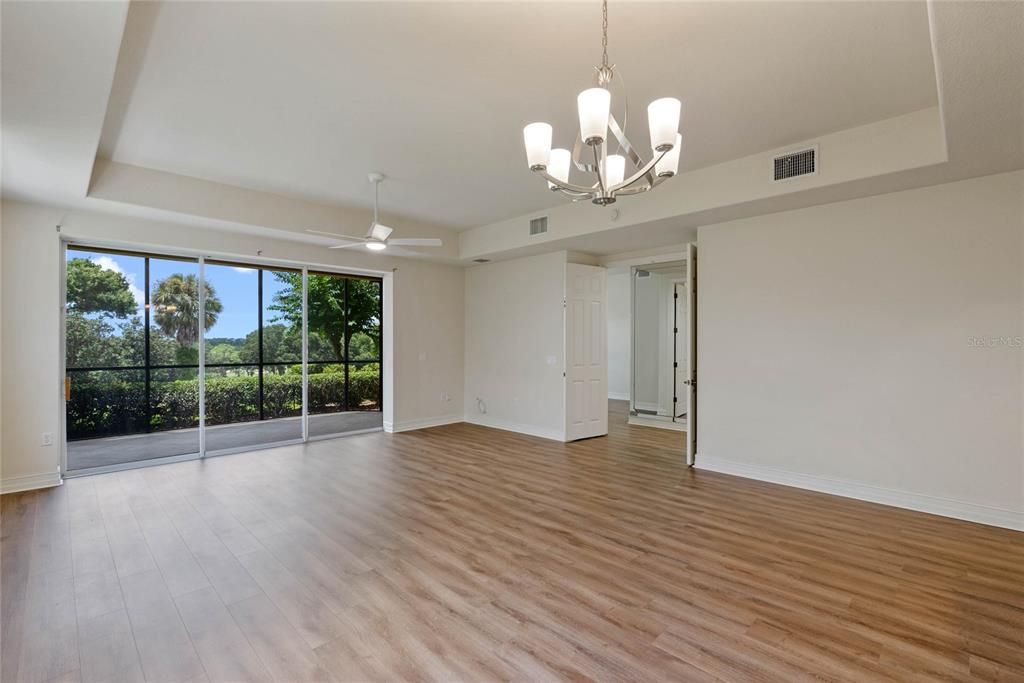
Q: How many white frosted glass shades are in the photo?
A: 6